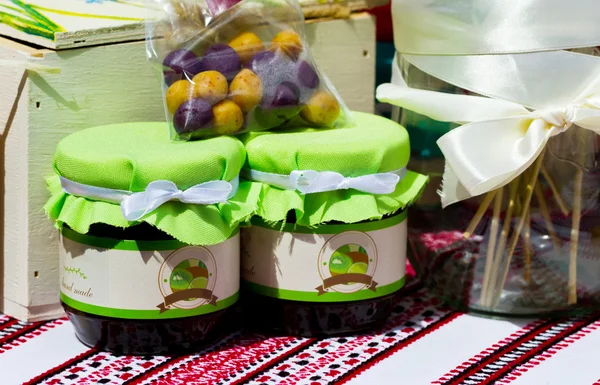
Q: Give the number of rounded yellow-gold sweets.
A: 7